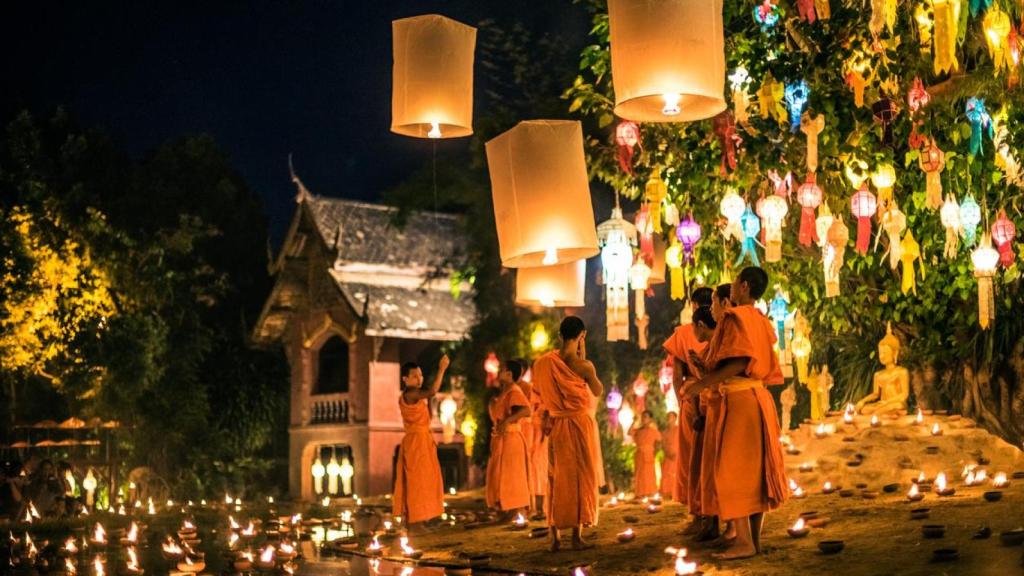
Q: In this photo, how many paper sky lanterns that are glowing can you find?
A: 4